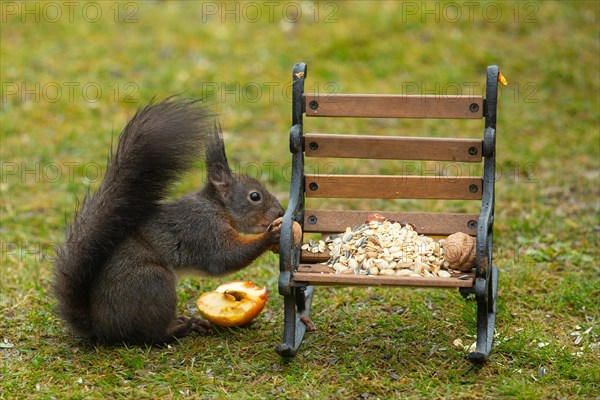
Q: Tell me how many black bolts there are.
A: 8